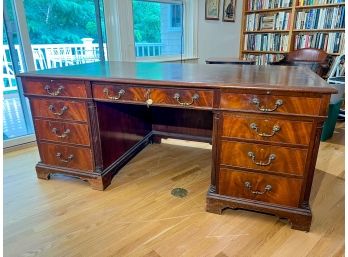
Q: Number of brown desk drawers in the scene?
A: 9